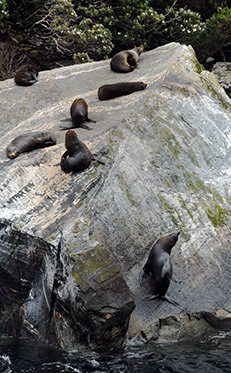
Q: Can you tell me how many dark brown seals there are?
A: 7